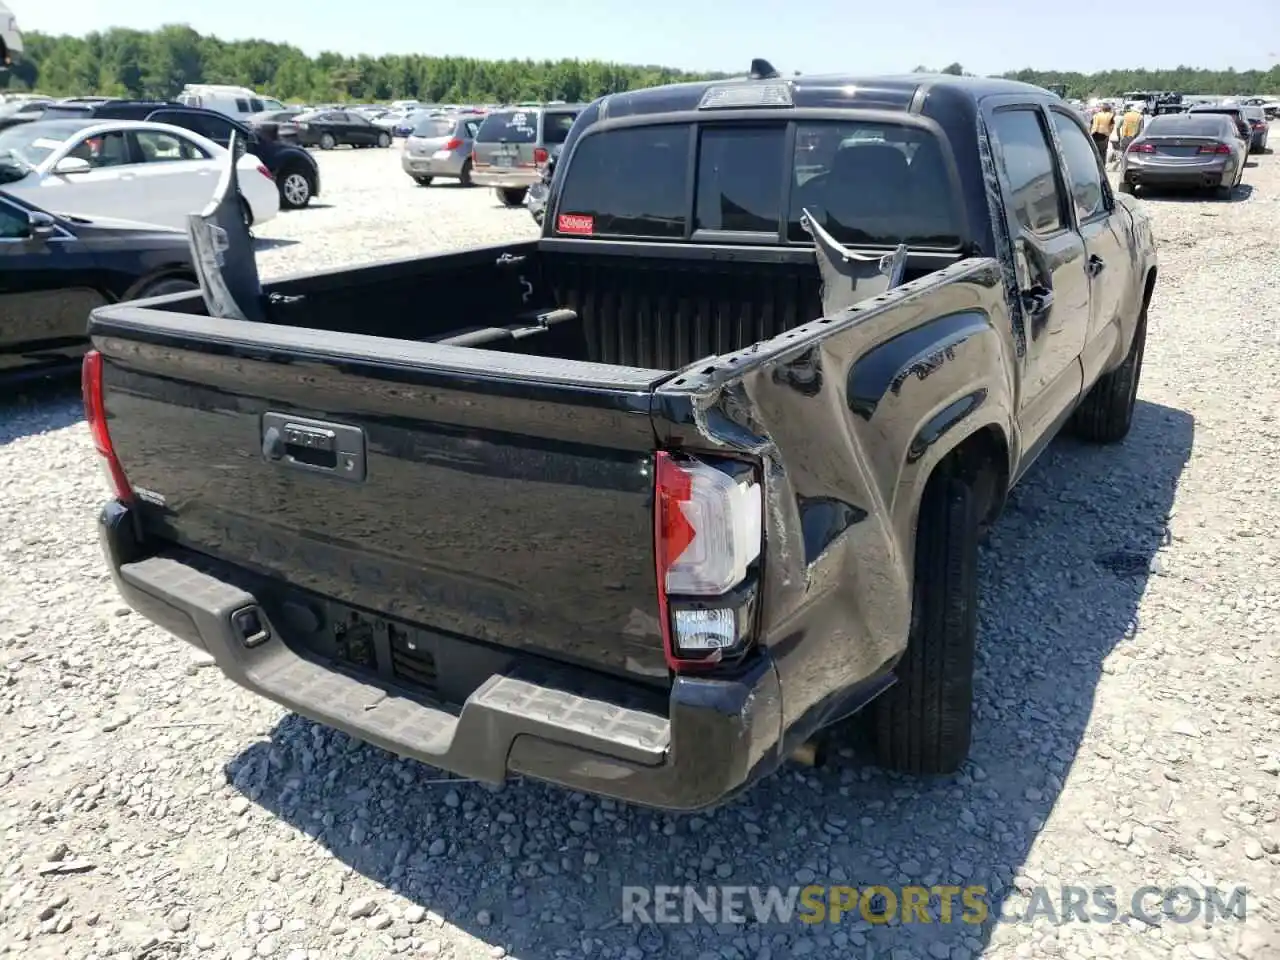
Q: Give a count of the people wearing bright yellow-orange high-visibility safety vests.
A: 2